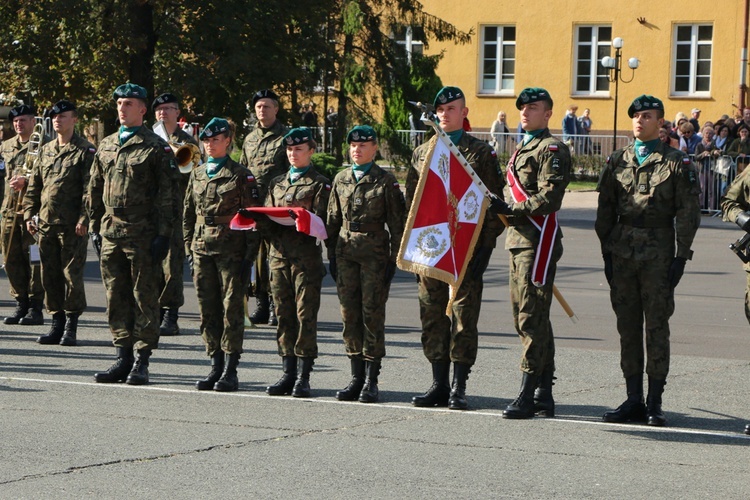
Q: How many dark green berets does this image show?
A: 7